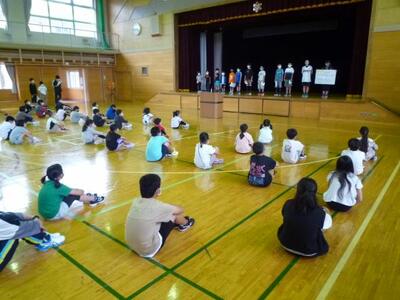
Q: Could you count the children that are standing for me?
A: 12